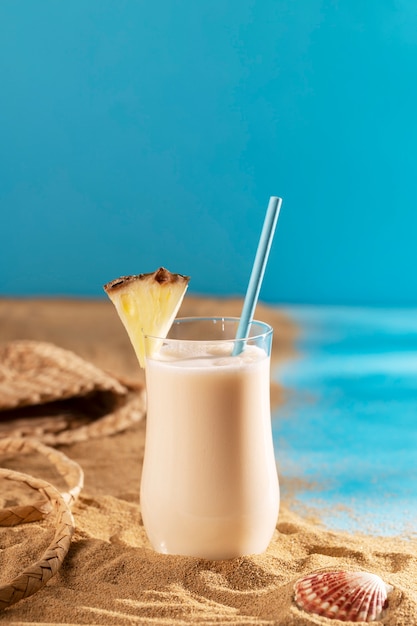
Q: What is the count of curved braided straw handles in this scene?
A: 2